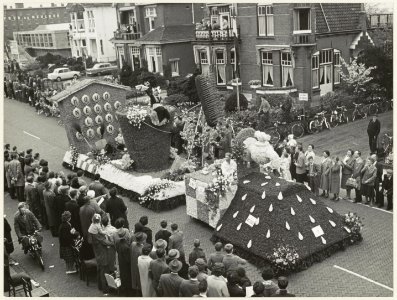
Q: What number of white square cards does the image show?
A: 2